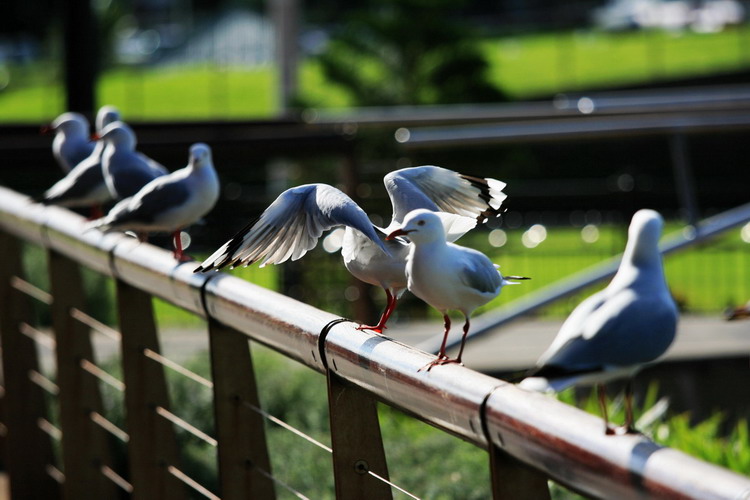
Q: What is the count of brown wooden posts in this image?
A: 6